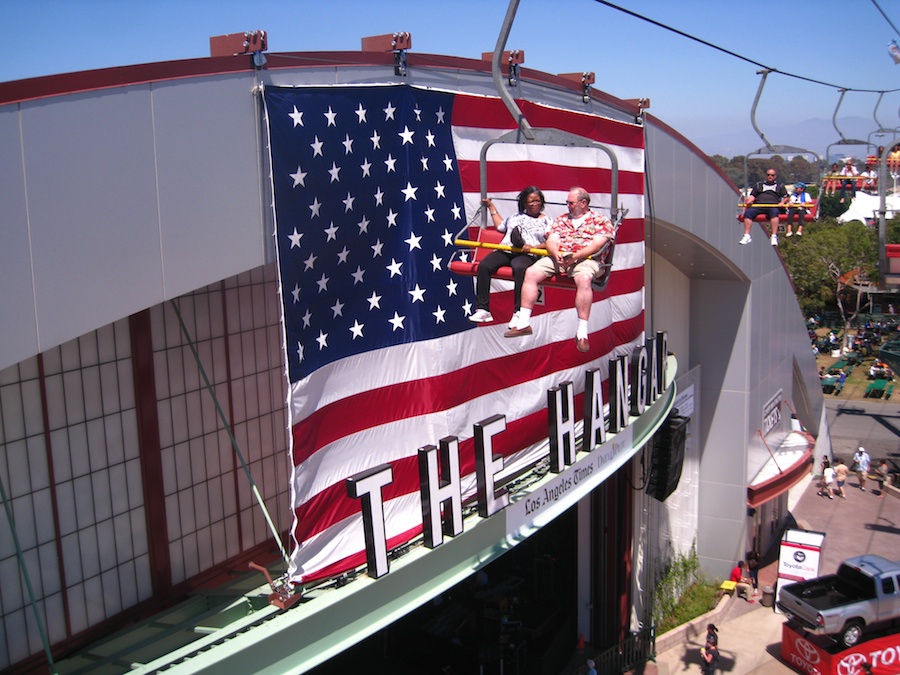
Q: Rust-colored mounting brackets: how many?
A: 5